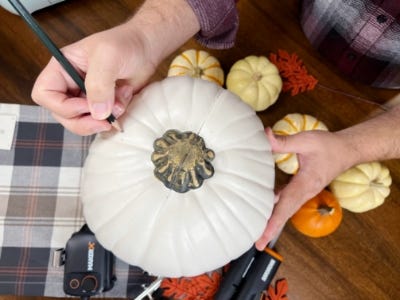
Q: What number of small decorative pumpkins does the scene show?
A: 5